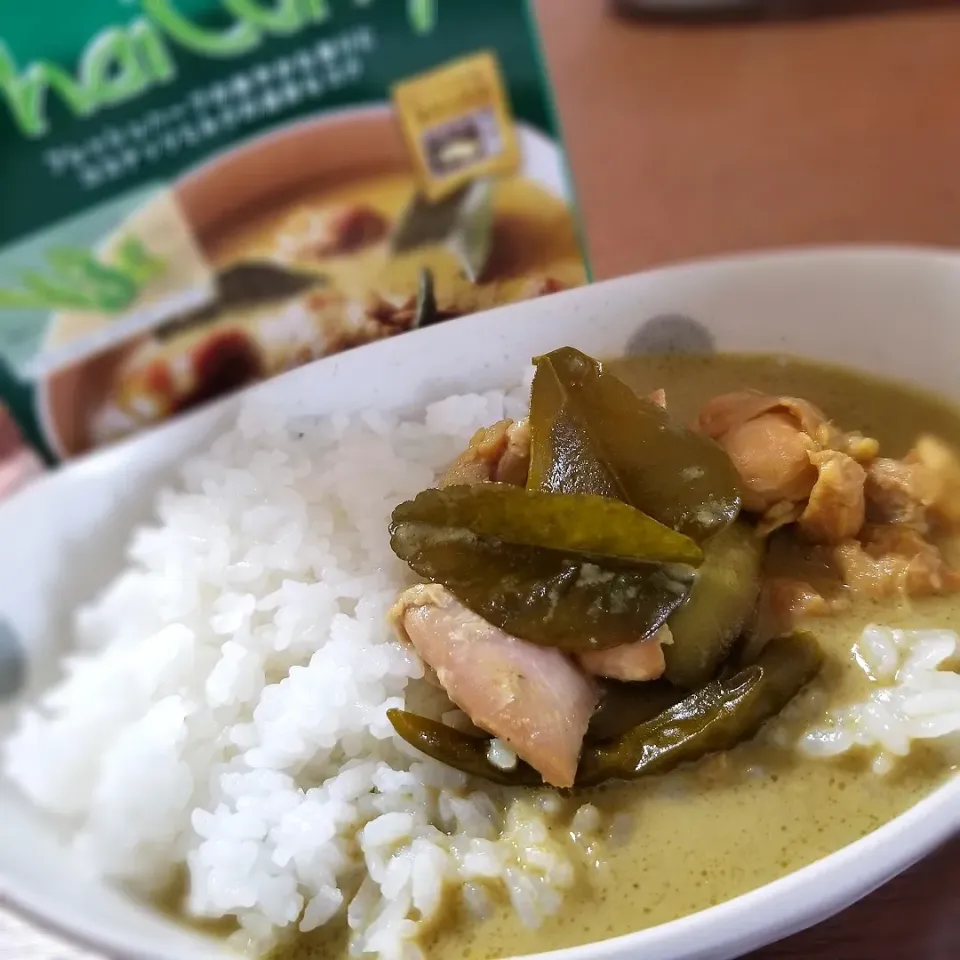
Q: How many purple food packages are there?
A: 0